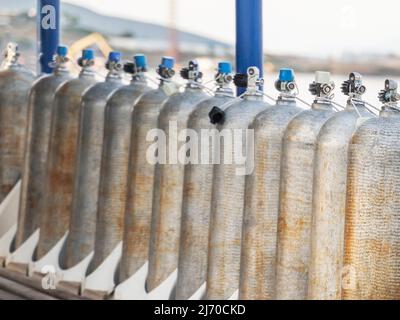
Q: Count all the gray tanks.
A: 13